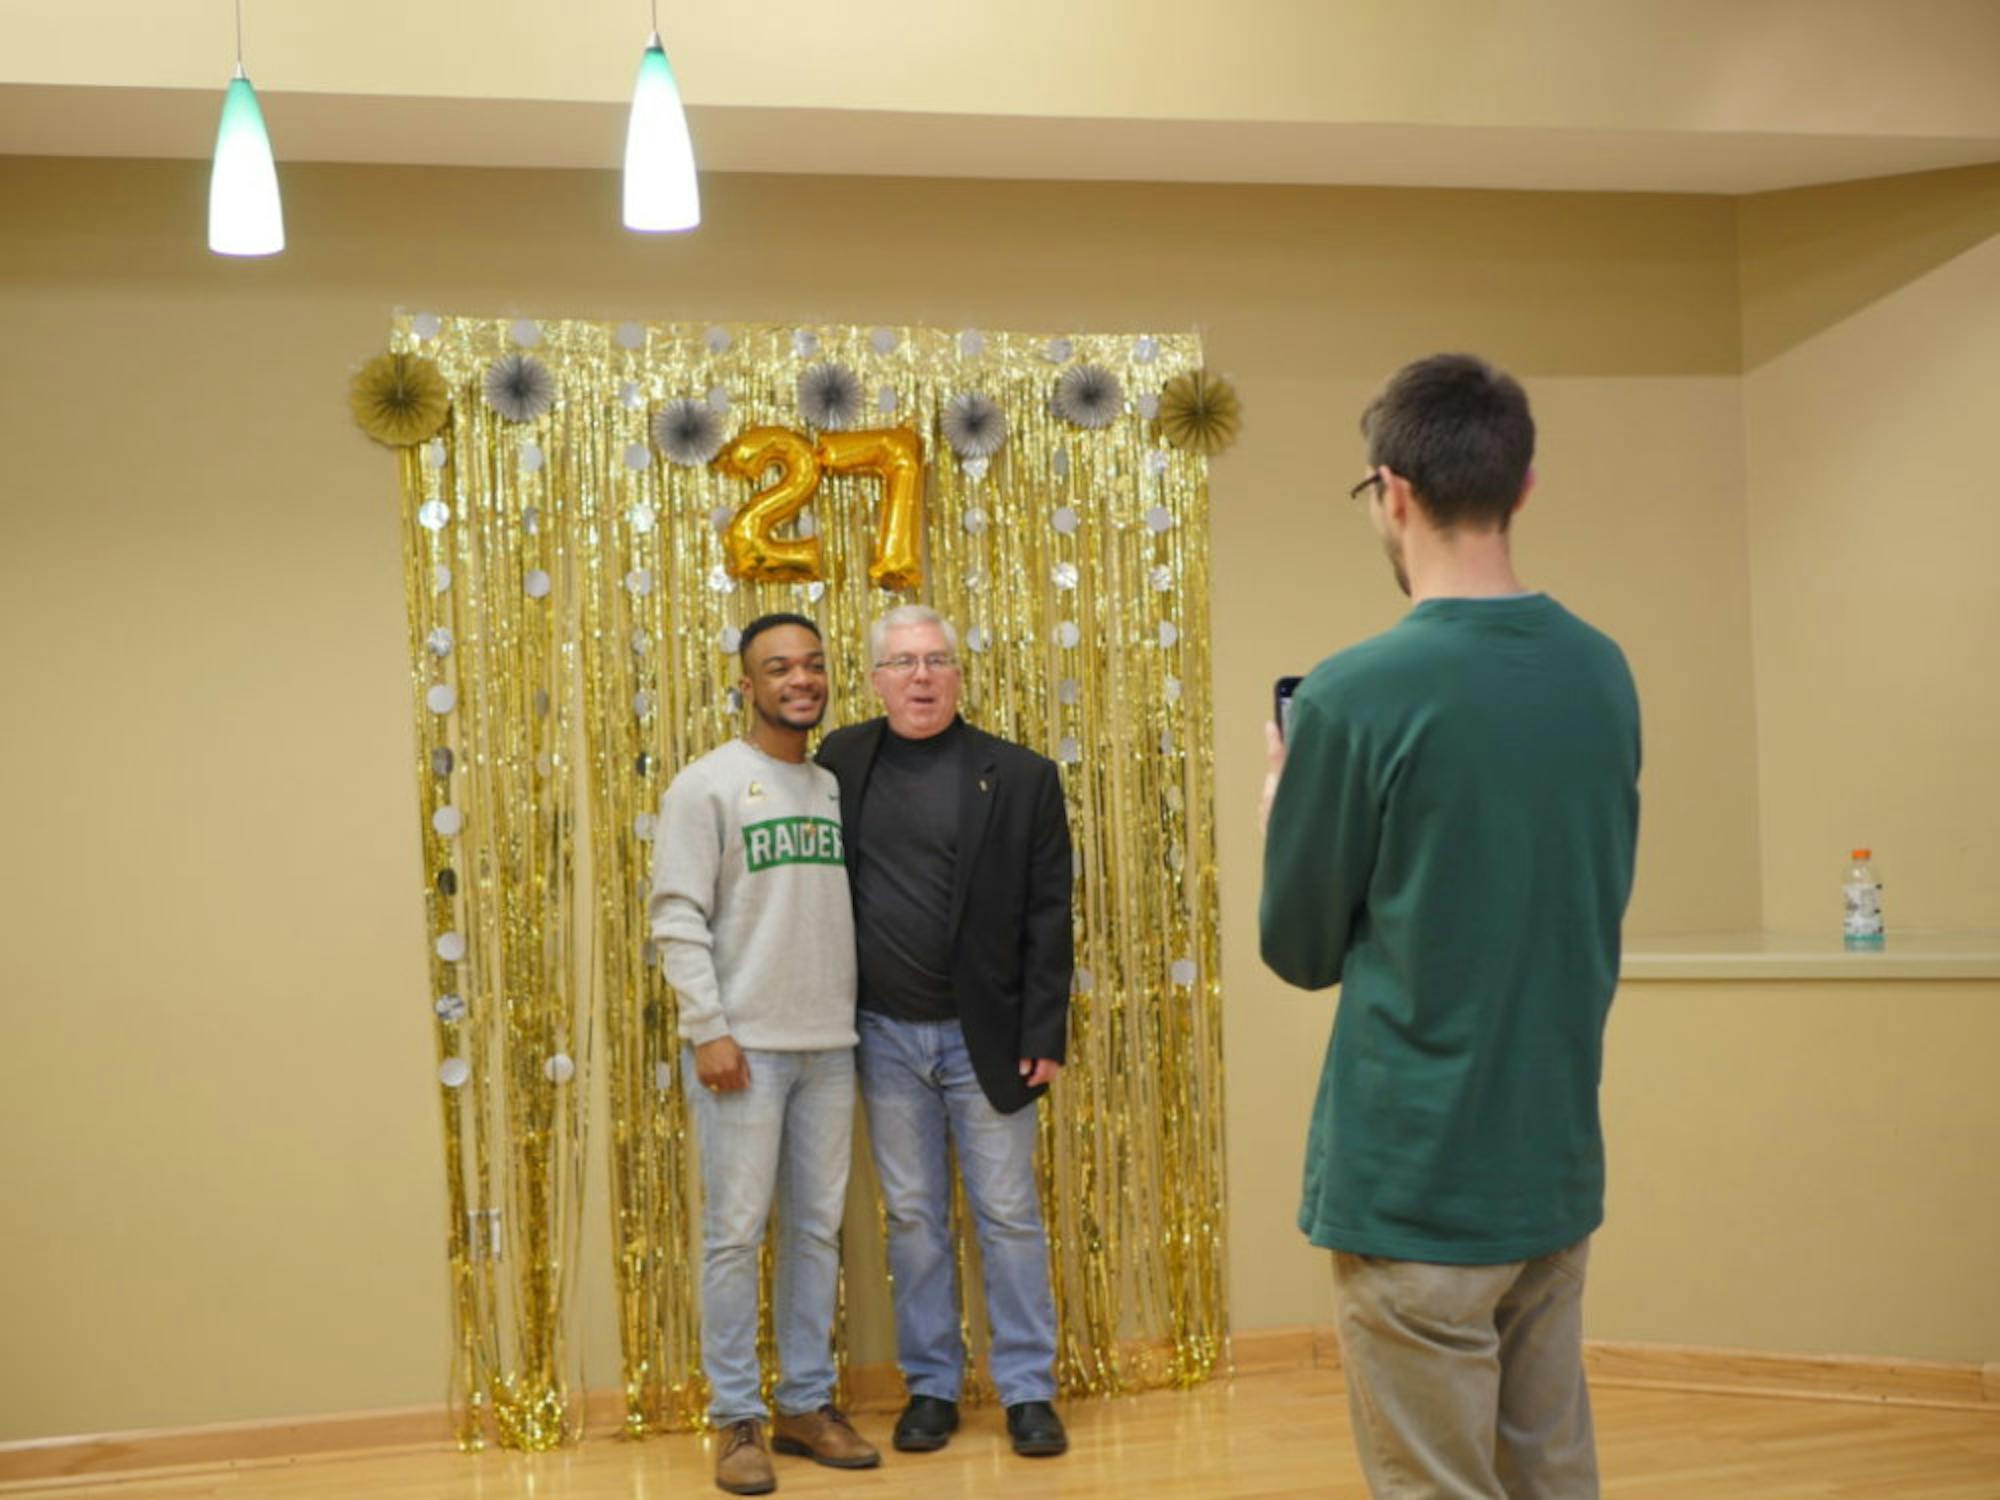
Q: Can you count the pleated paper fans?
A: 7